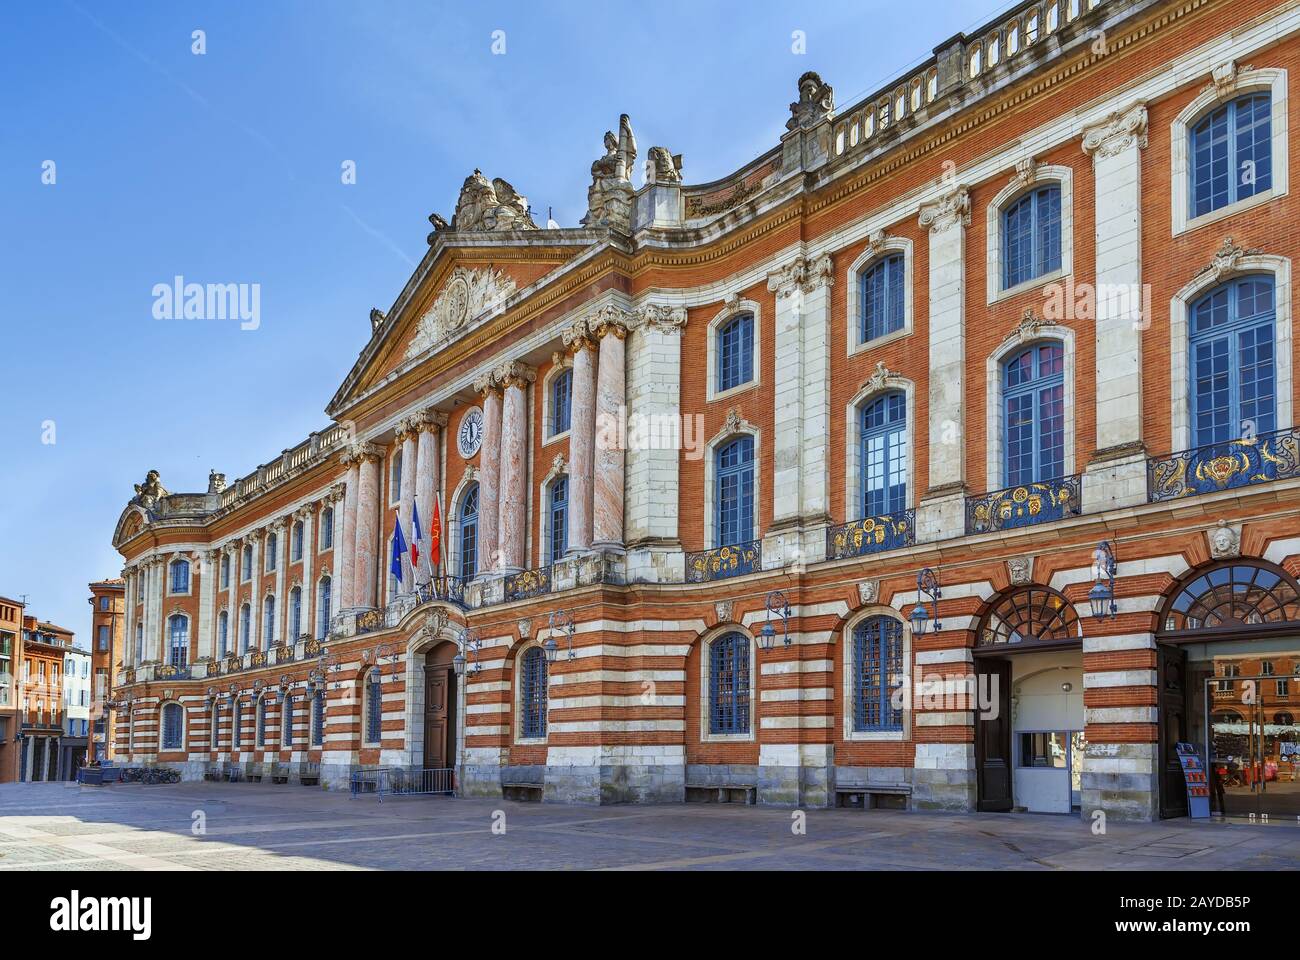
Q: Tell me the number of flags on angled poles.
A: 3